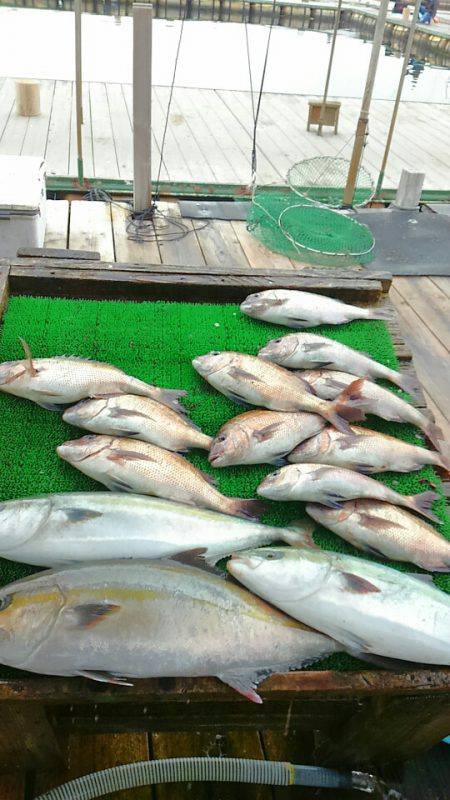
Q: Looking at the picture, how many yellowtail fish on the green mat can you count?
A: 3